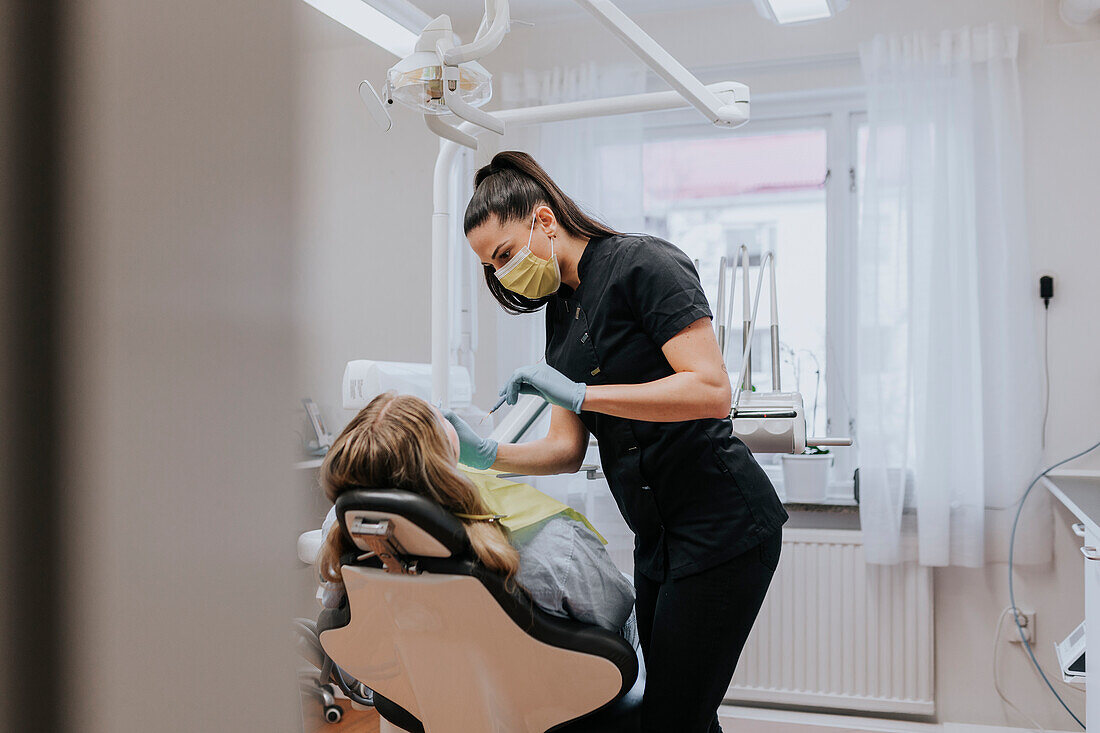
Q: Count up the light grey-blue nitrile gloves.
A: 2